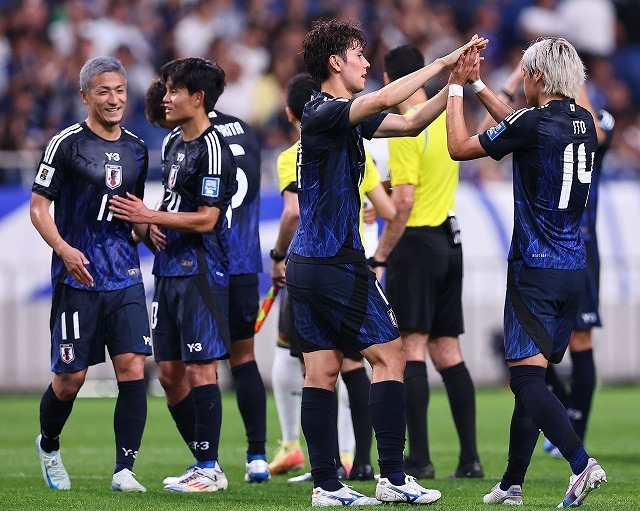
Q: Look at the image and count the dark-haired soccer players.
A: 3